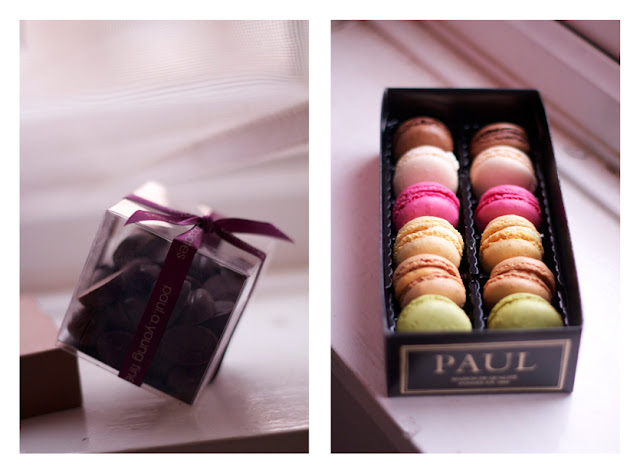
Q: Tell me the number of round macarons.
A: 12